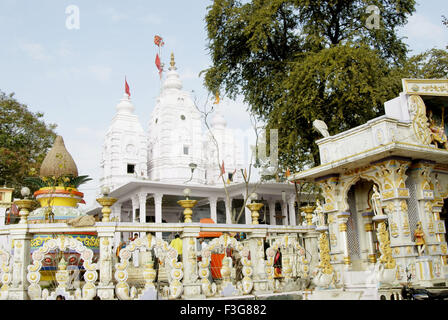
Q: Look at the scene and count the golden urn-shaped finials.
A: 5